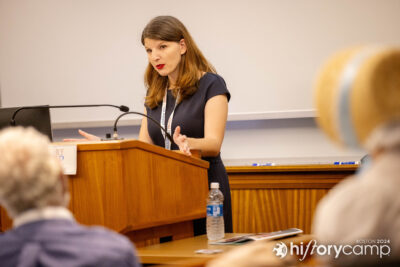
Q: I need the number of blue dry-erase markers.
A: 2